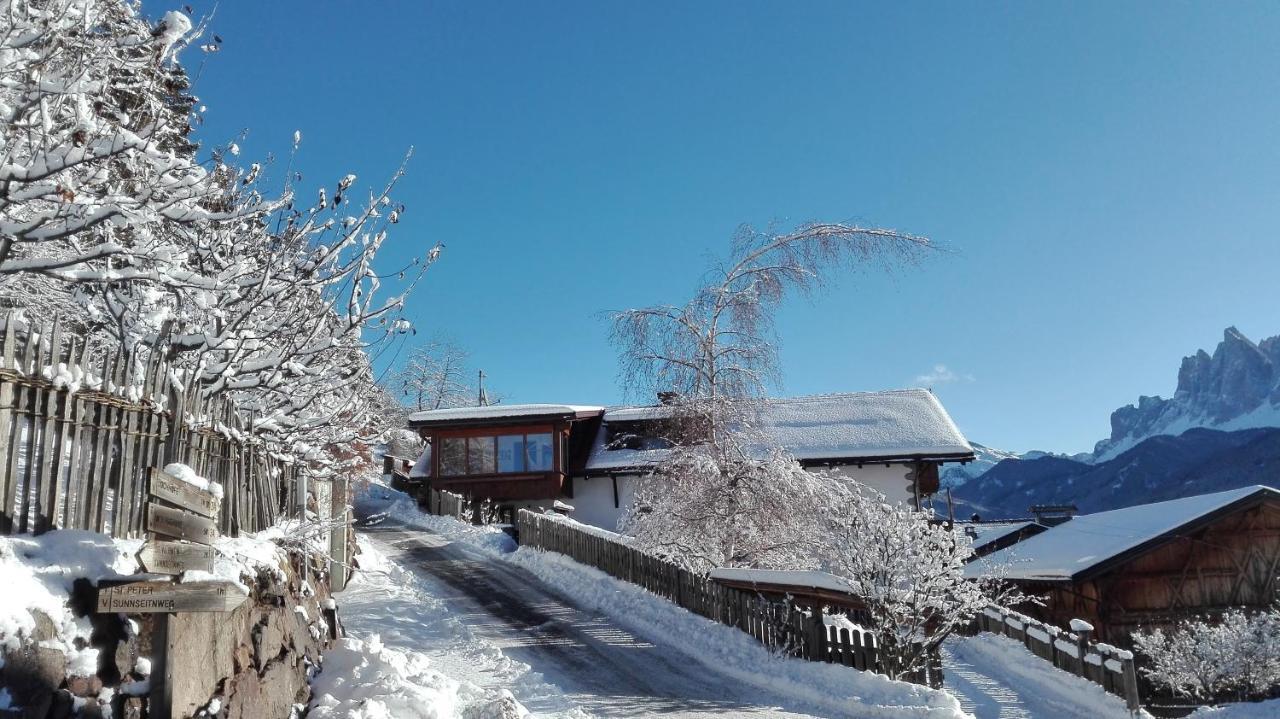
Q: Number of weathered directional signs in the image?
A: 4